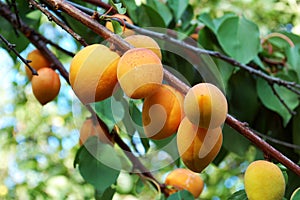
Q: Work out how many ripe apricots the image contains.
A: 12